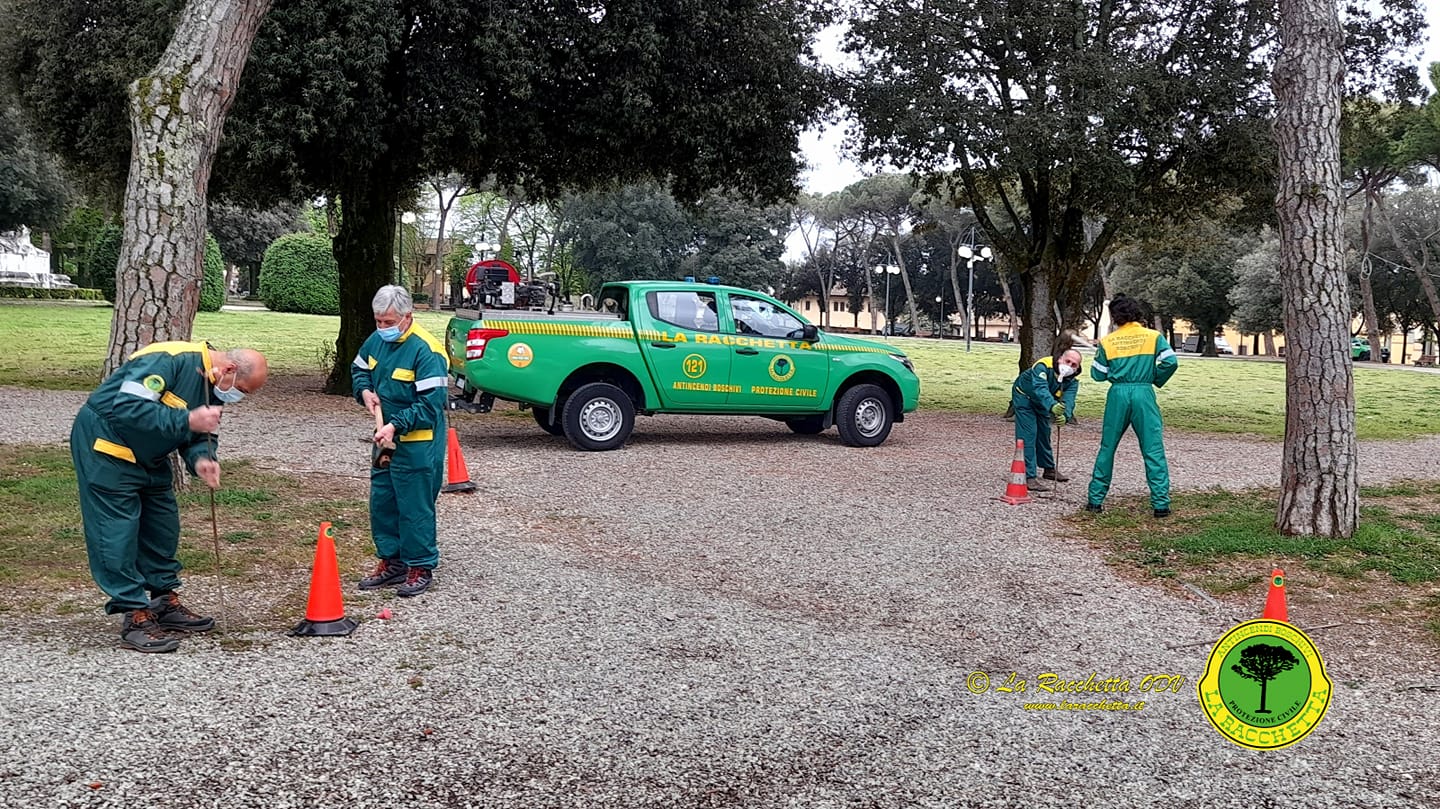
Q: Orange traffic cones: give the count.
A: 4